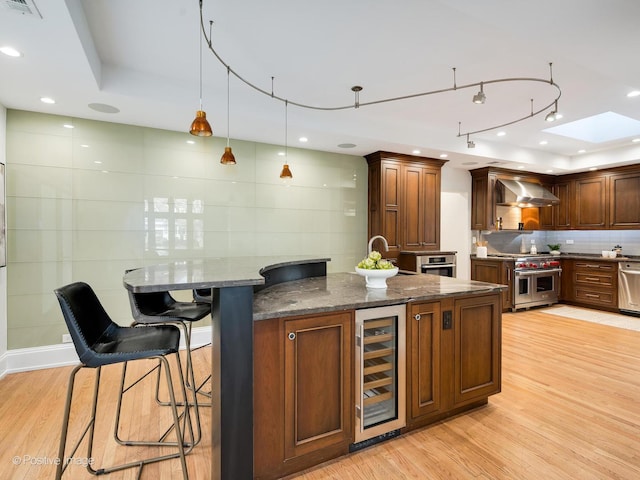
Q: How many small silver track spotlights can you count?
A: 3